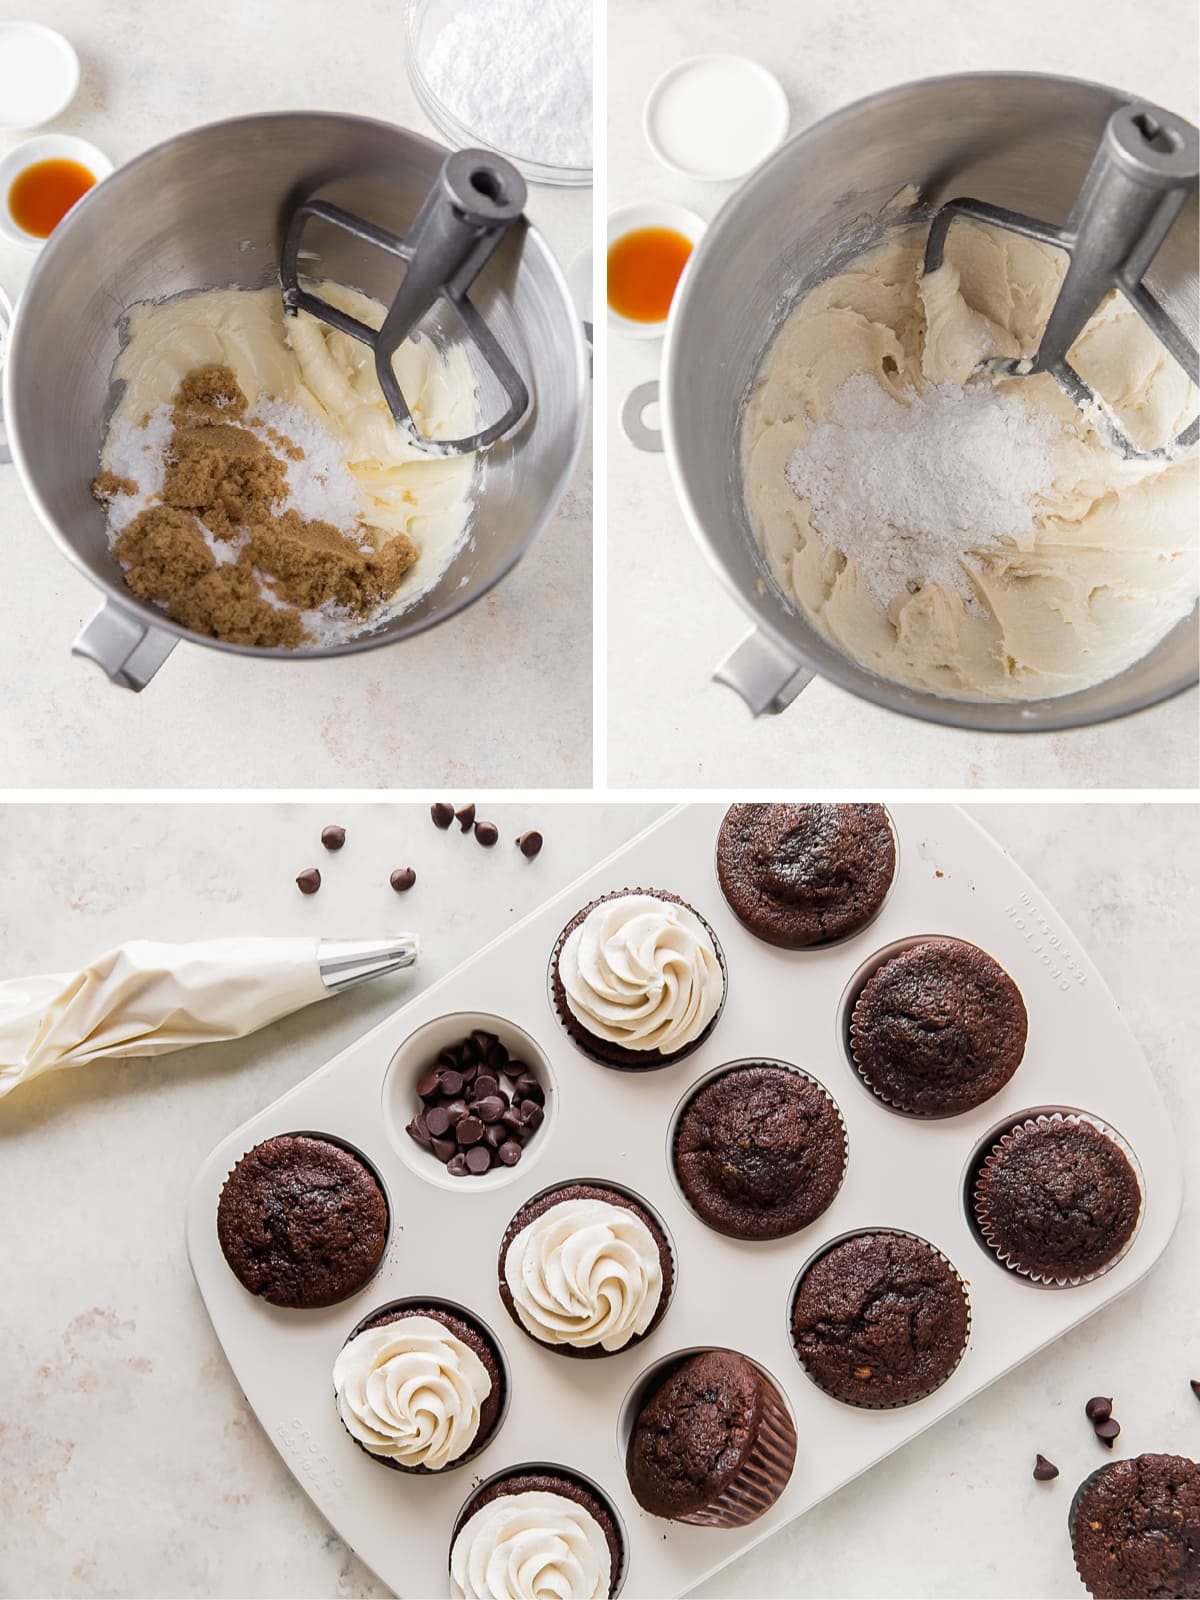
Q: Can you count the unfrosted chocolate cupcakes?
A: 8